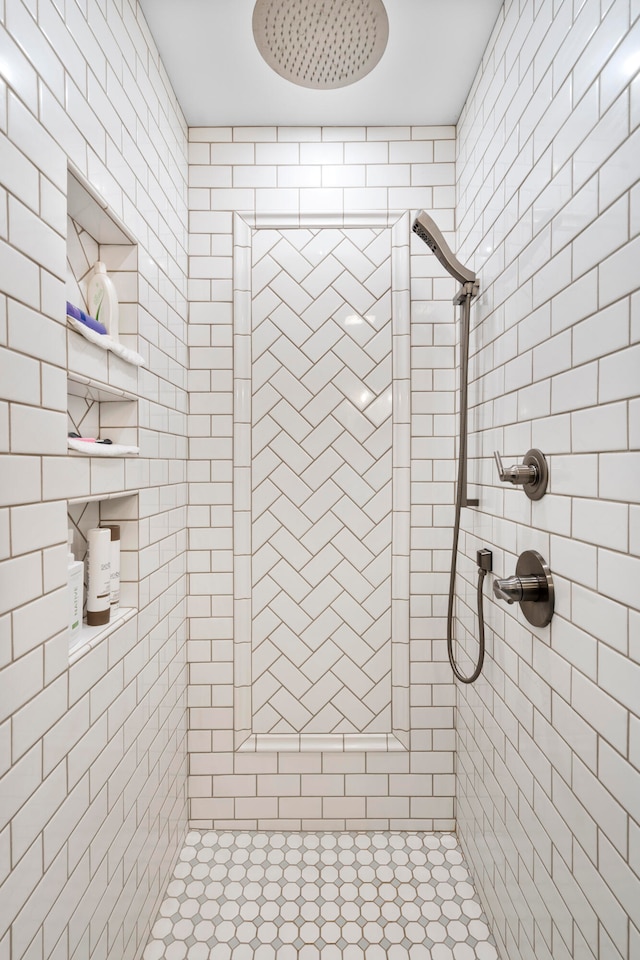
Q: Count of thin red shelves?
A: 0